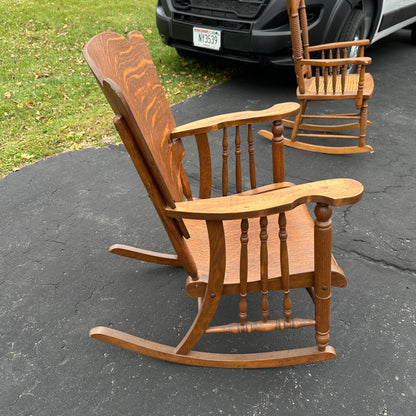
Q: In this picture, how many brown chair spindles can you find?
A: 14